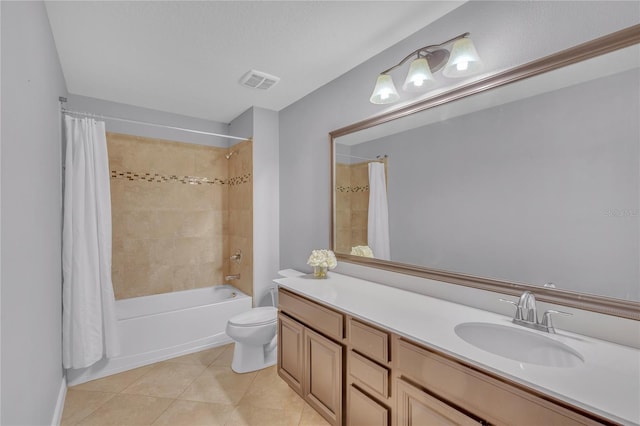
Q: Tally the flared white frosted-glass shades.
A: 3